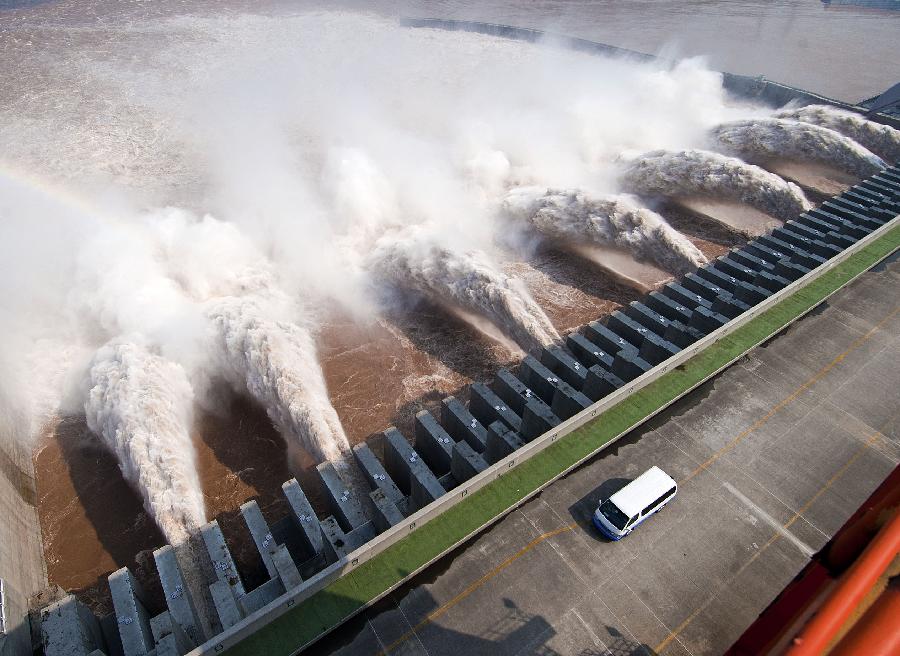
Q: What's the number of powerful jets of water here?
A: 7